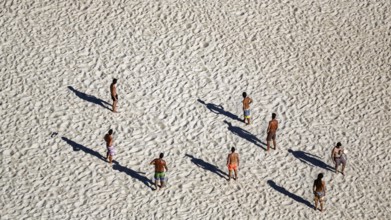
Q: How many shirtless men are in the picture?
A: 7